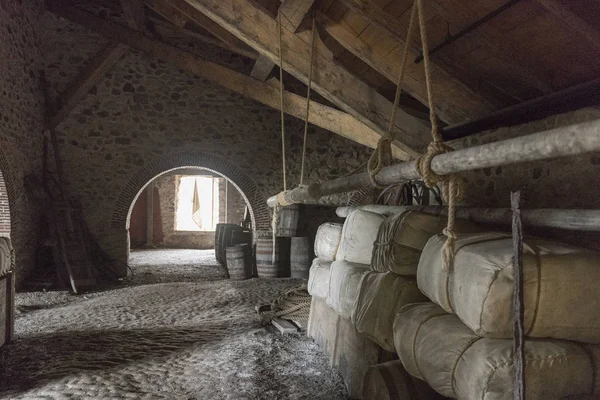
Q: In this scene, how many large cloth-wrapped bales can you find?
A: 8